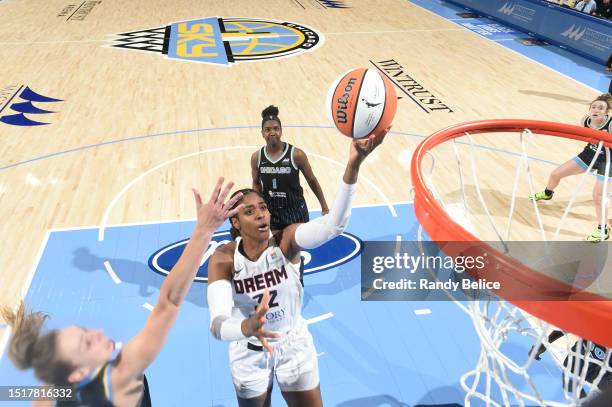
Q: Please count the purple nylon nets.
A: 0